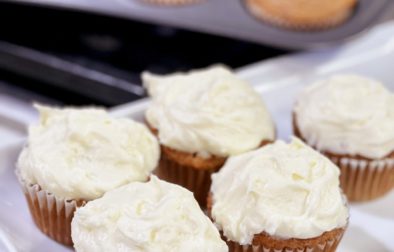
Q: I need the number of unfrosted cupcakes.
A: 2